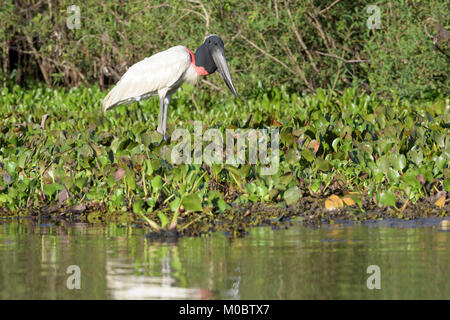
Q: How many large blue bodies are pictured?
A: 0